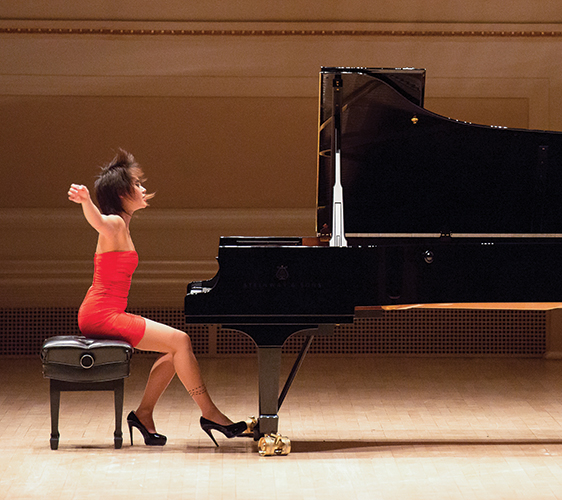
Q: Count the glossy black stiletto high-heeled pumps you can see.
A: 2